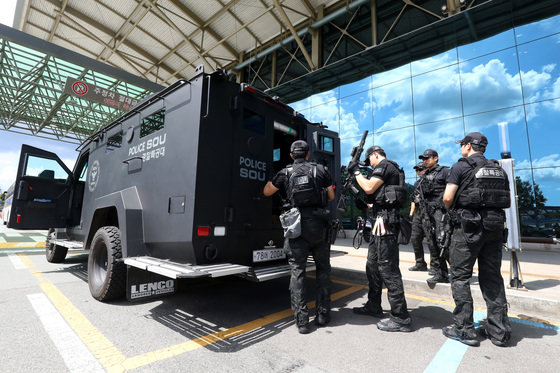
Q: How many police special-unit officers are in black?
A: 5